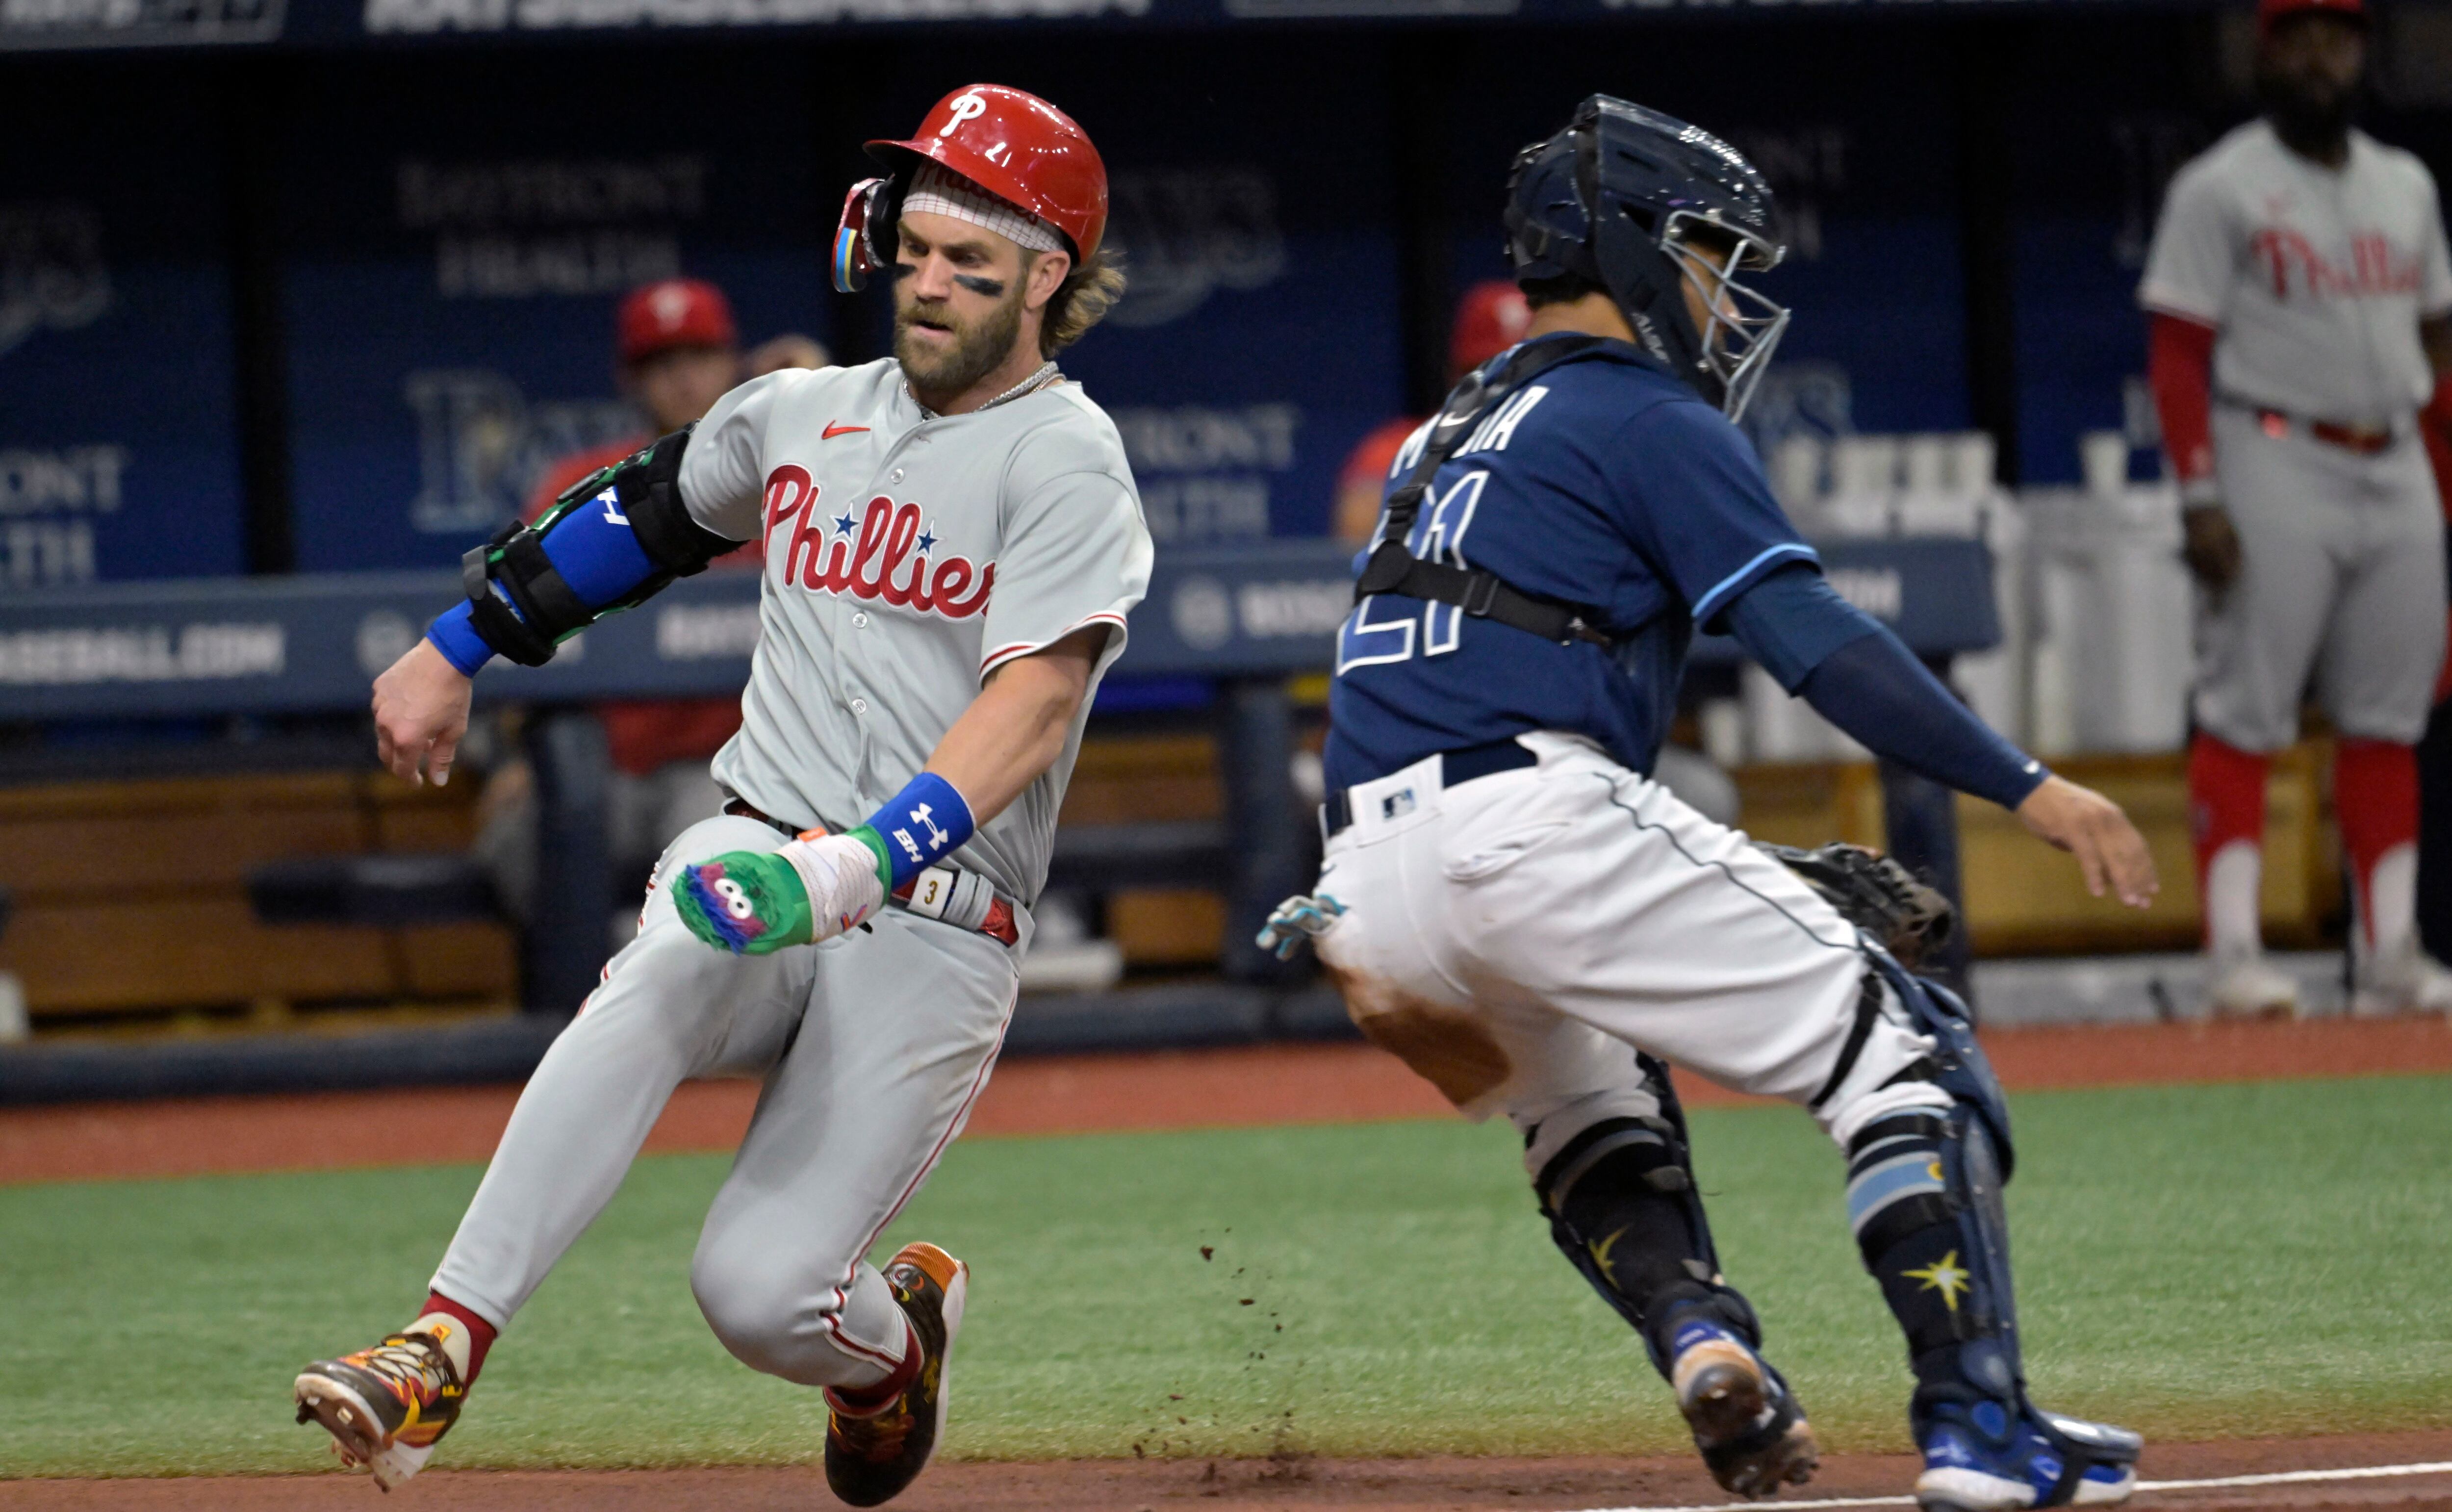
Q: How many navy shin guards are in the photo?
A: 2